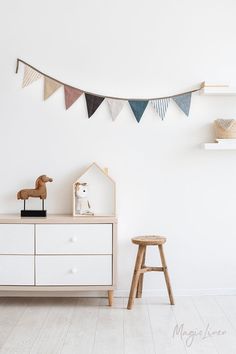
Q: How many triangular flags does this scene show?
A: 8